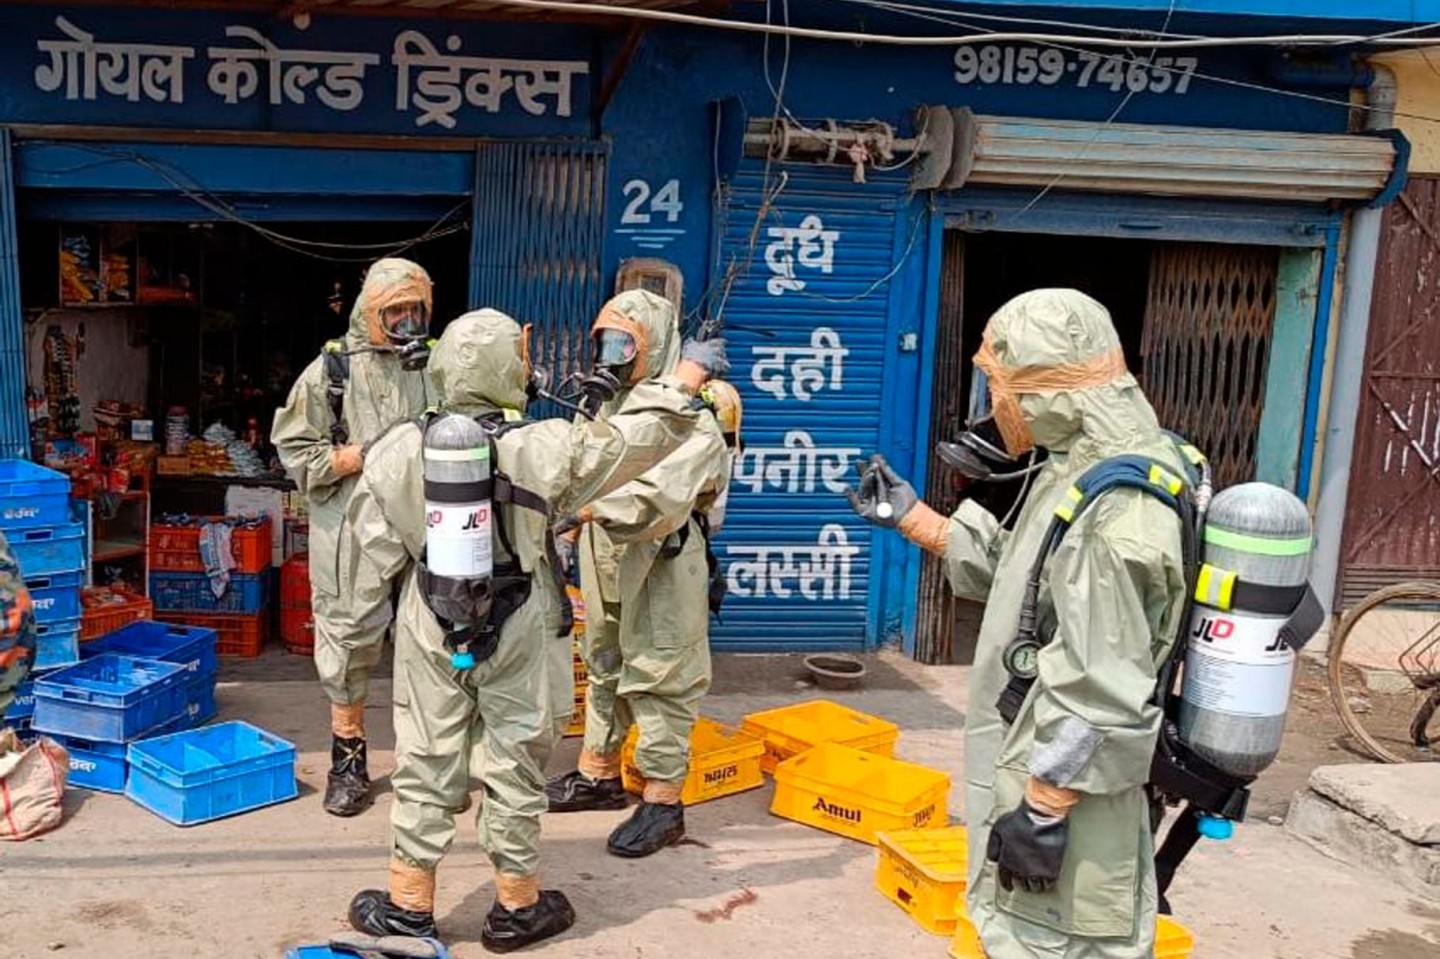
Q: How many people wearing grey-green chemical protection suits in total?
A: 4